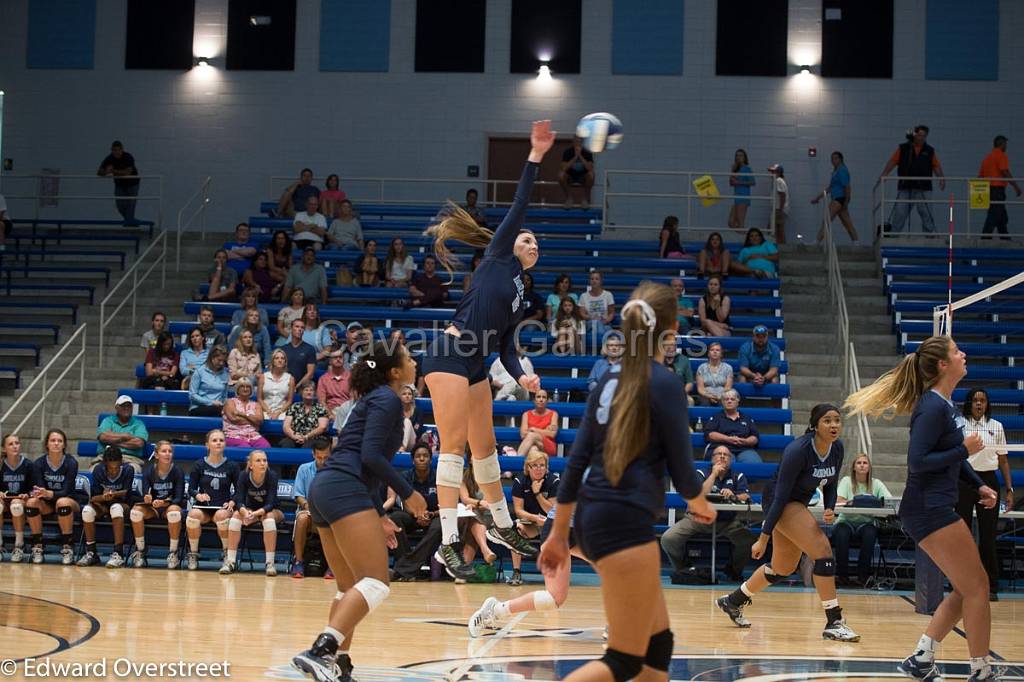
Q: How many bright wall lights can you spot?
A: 3